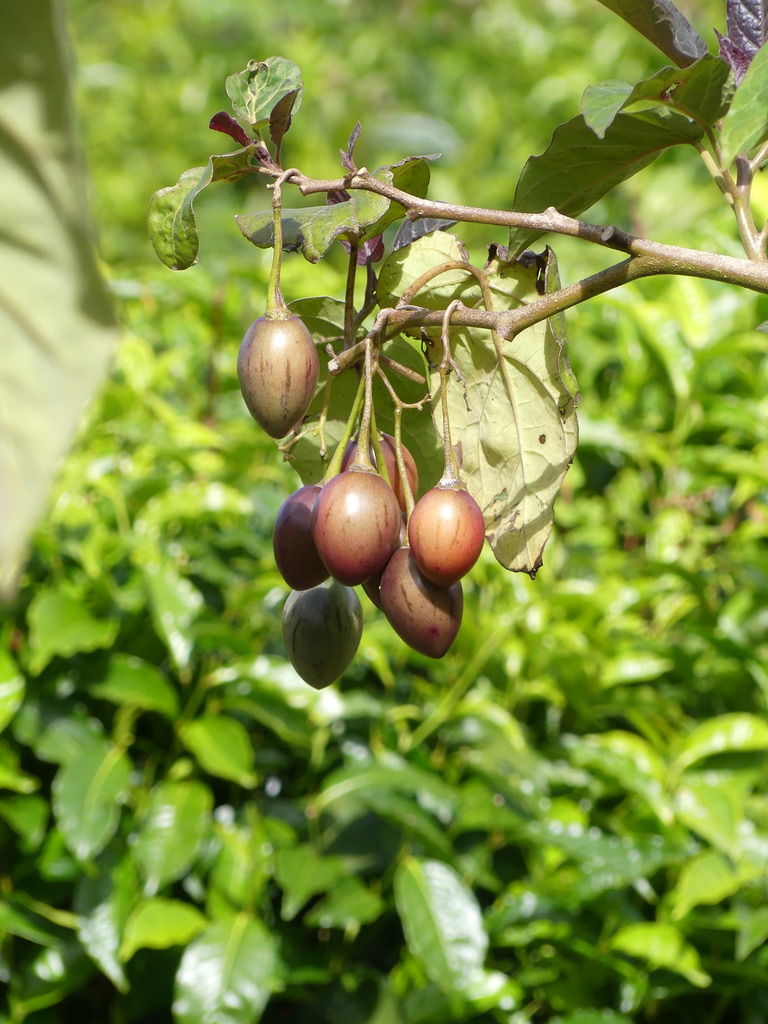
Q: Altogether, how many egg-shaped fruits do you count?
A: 8